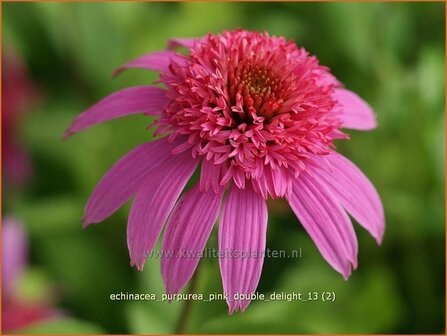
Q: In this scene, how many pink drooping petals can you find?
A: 10